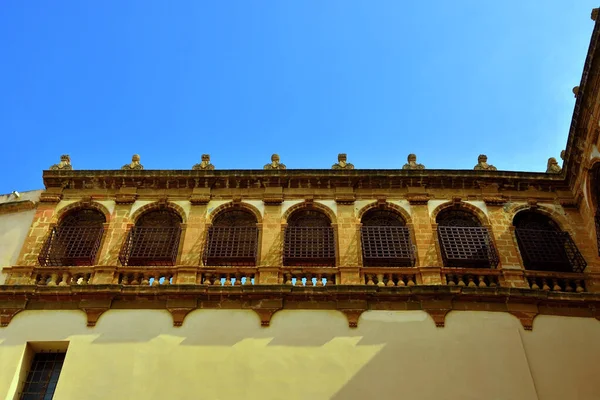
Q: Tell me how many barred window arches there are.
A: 7